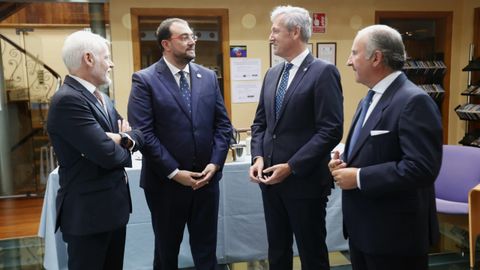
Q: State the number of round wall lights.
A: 3